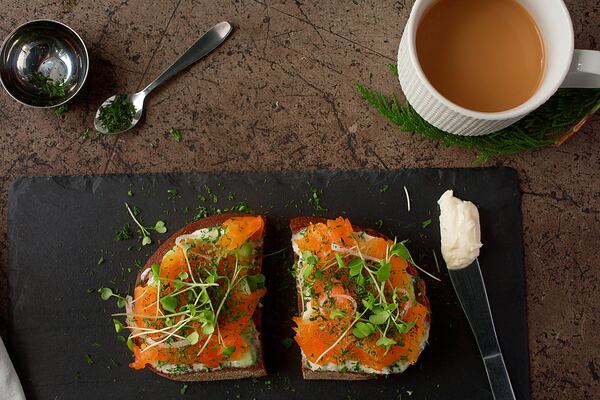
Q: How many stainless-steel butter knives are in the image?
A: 1